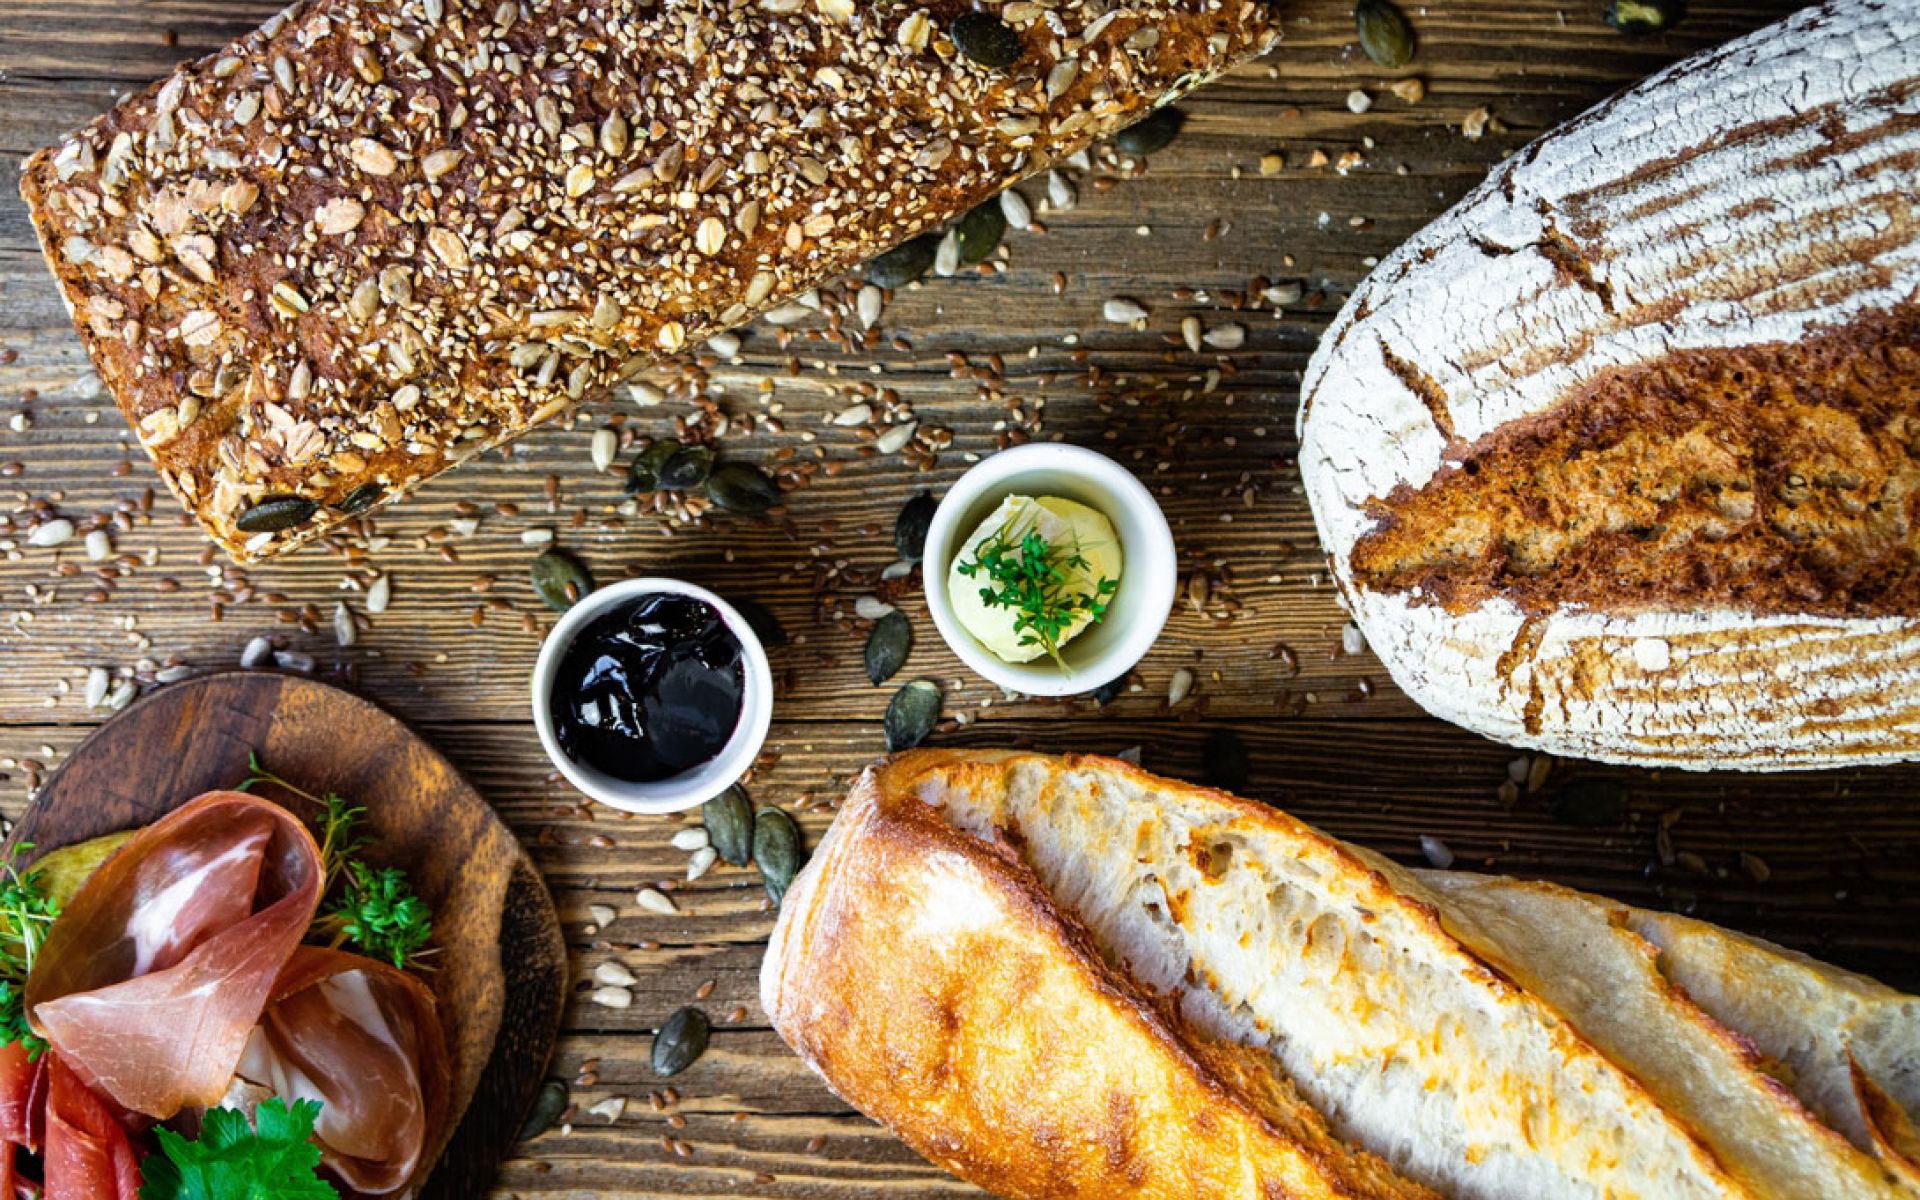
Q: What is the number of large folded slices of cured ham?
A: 2